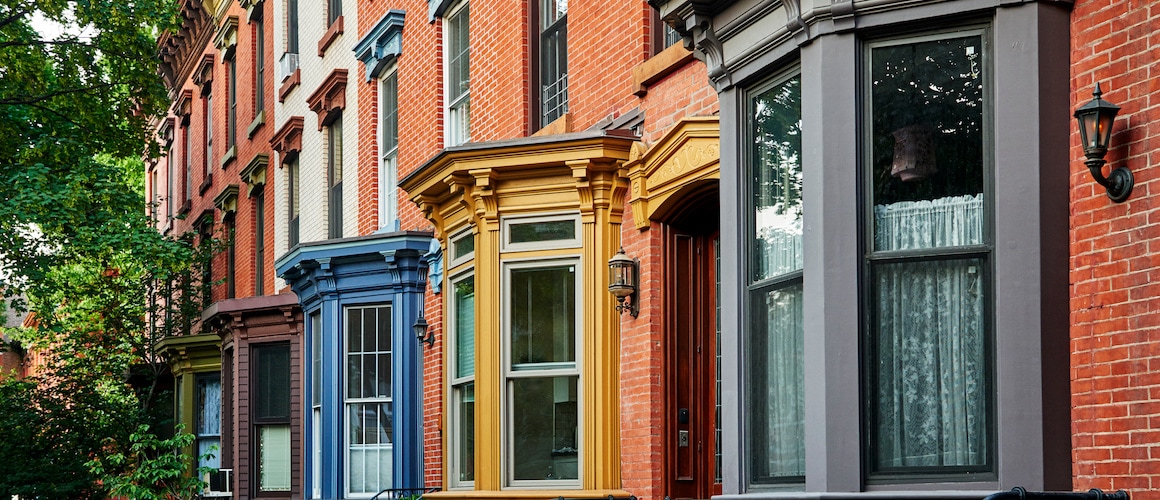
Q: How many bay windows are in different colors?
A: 5